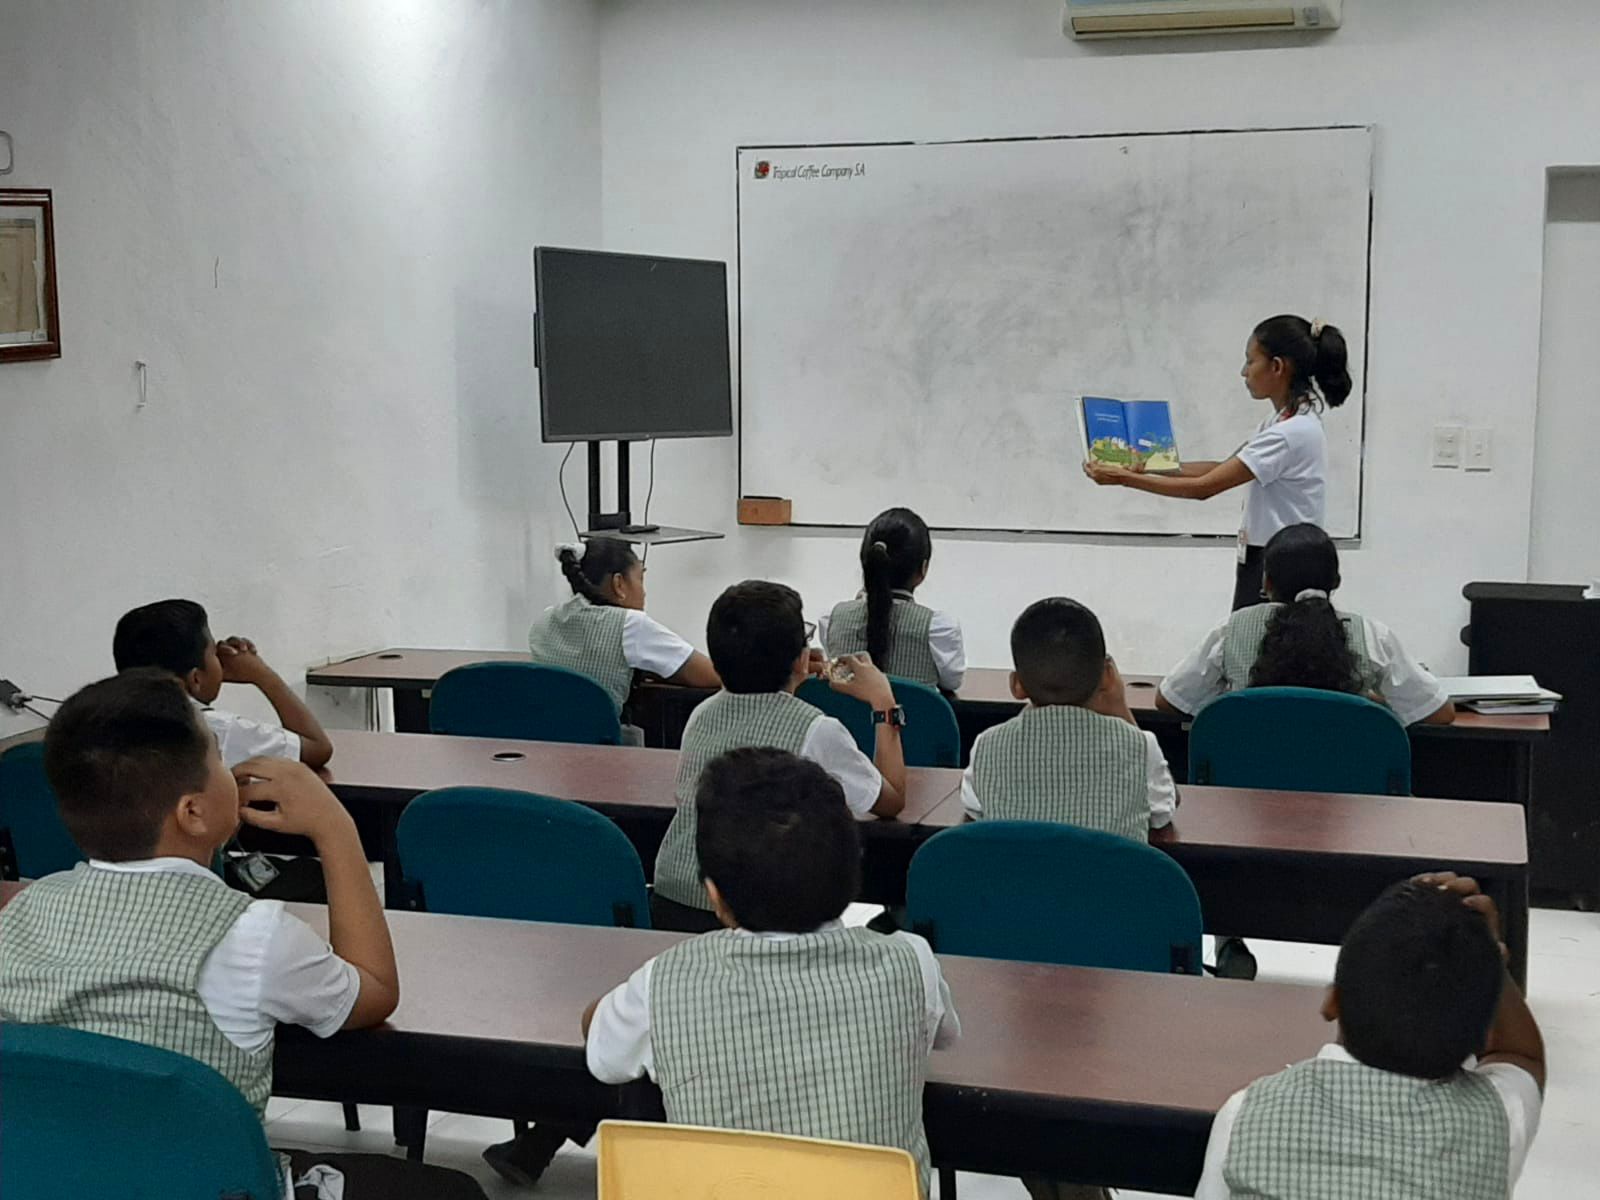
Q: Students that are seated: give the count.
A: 9